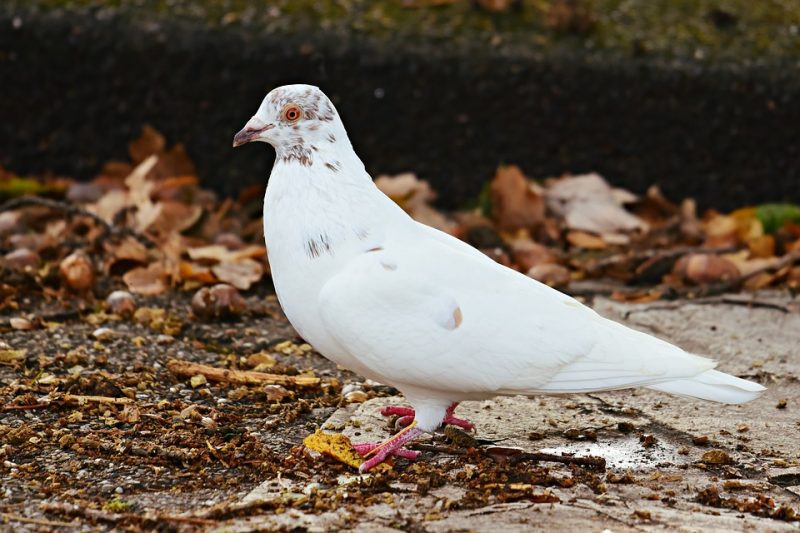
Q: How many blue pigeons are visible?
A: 0